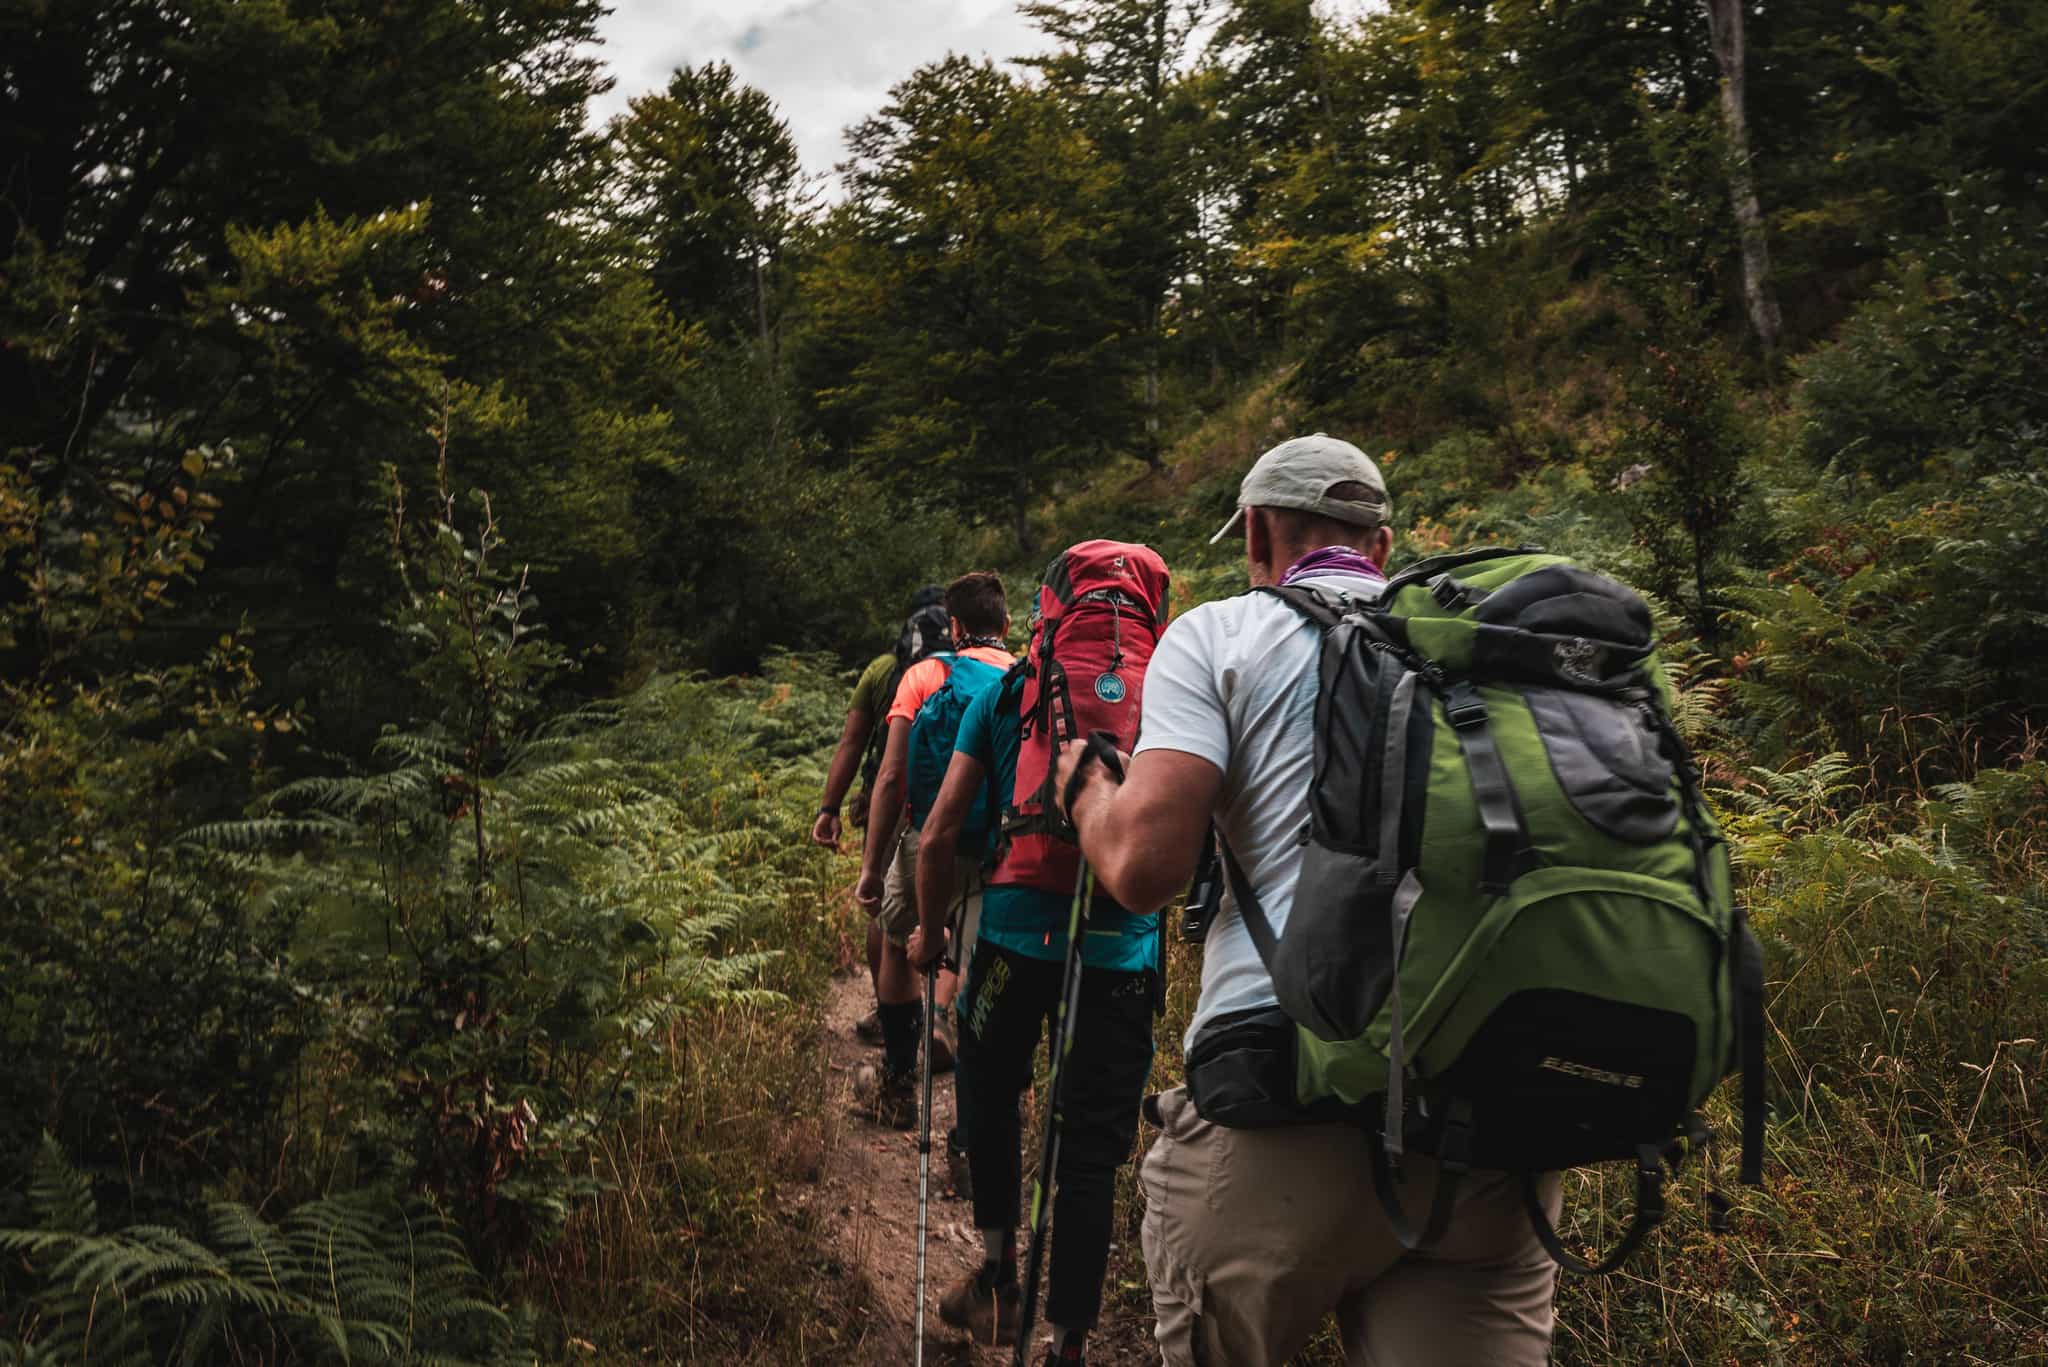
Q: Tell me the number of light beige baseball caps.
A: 1